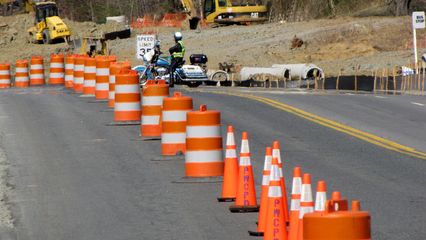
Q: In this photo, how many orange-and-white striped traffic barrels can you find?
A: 14